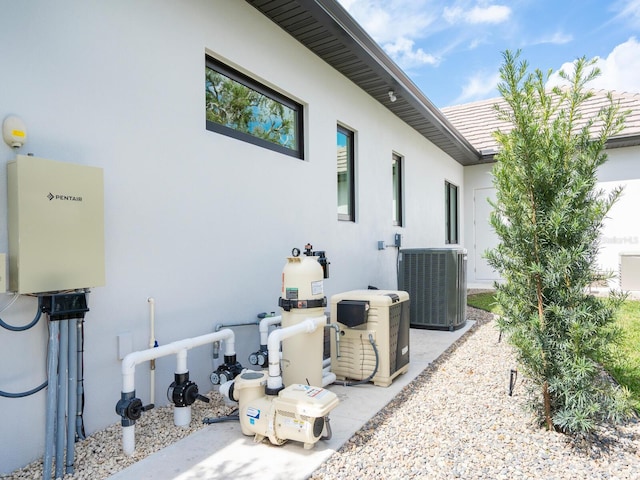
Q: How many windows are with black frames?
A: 4